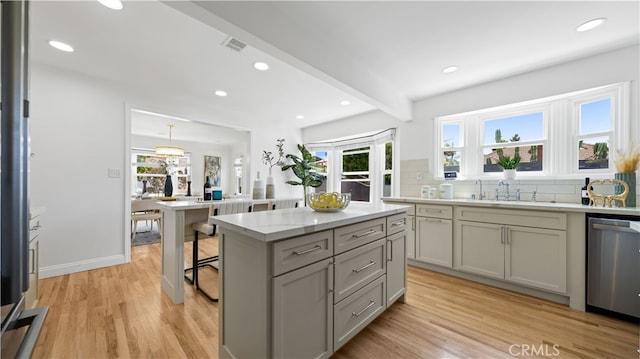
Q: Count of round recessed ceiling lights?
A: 8